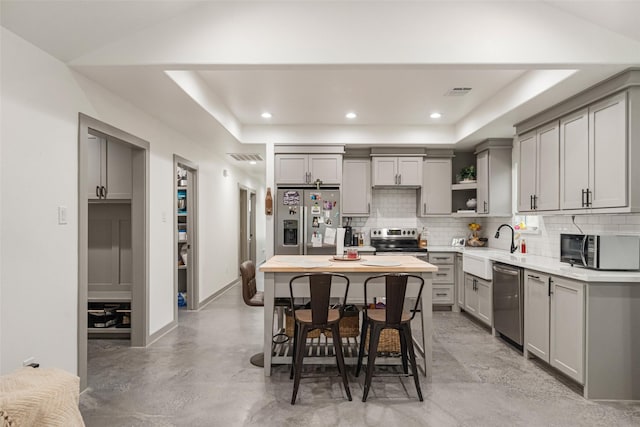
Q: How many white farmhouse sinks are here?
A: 1